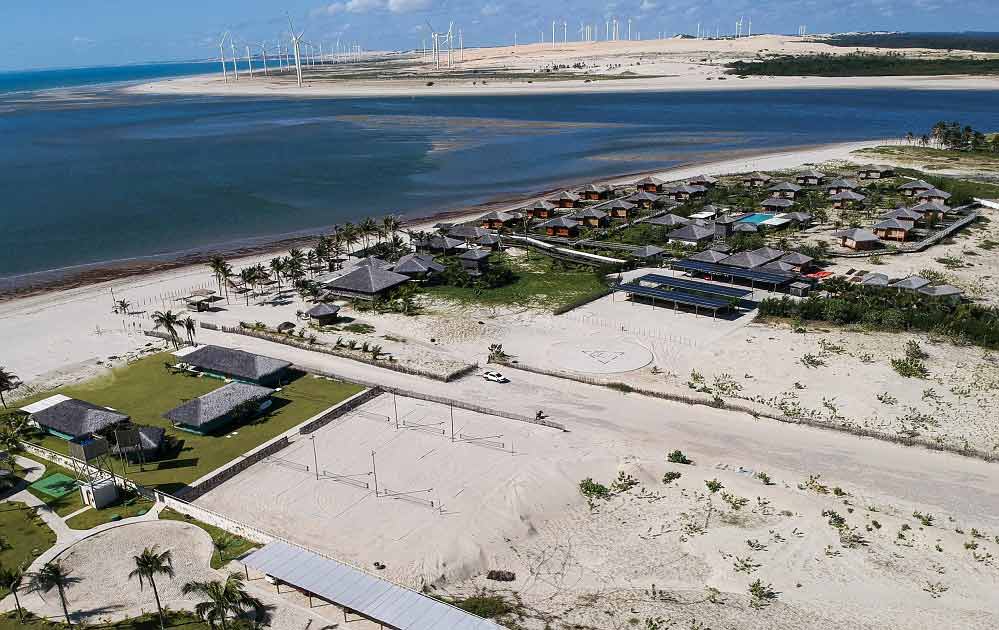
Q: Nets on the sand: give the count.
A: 6